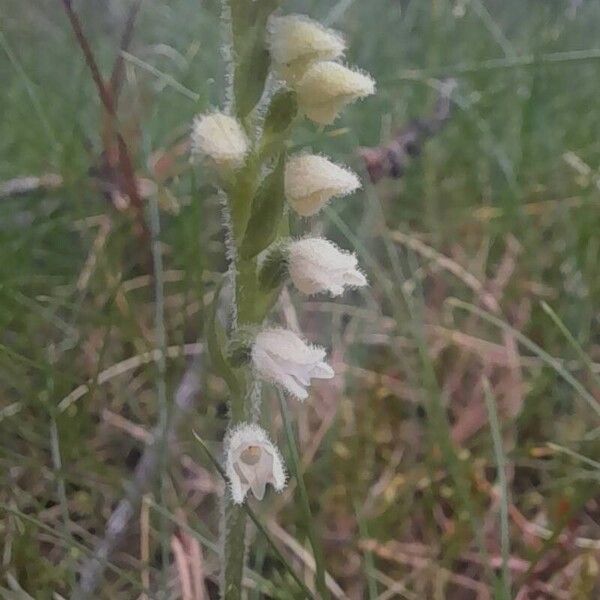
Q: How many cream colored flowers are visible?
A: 7